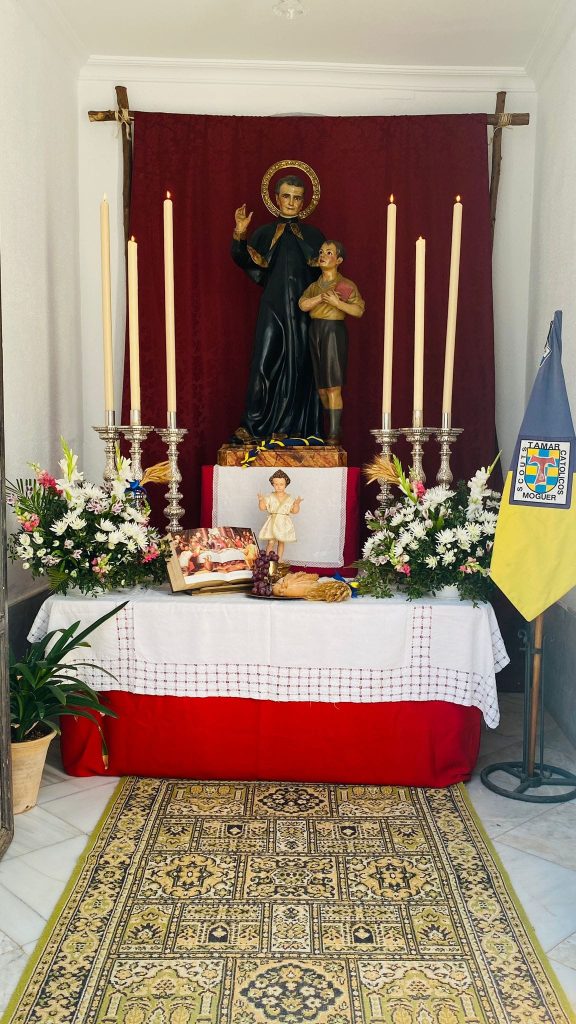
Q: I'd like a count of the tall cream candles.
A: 6